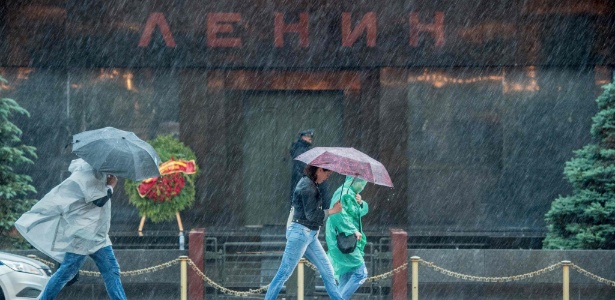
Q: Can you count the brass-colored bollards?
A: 4